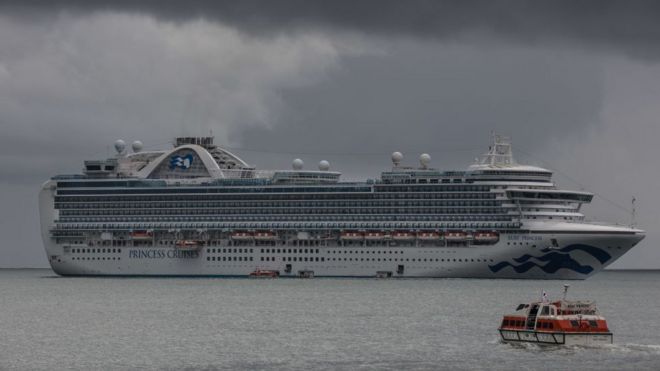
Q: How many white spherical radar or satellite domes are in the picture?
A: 6